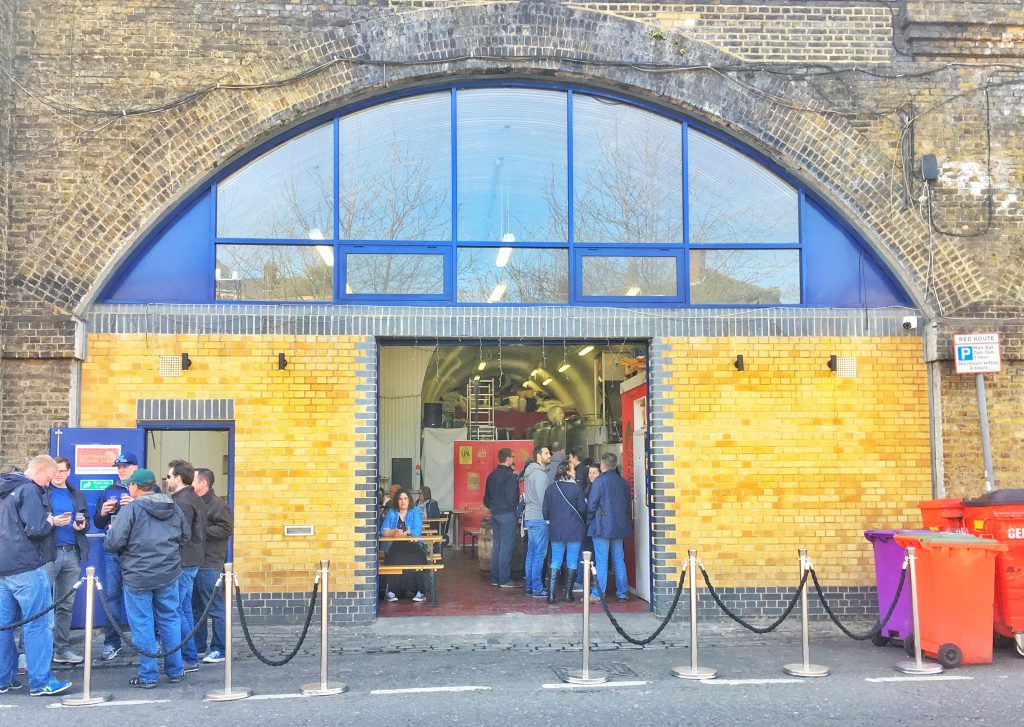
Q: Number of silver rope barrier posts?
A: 7